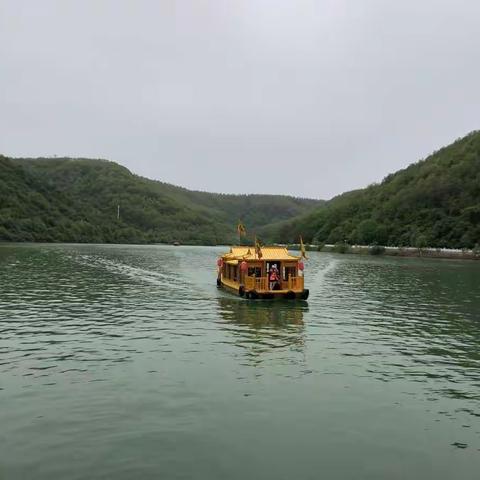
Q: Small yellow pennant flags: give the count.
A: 3